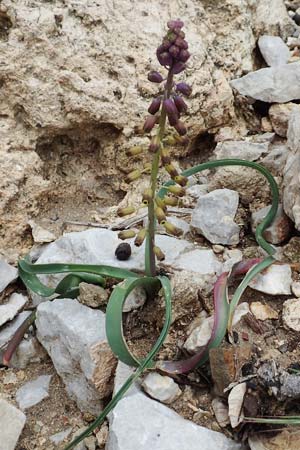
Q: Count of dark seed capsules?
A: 1